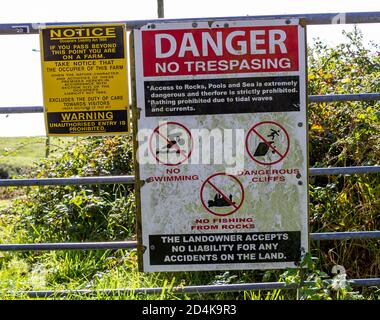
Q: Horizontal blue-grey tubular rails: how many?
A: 5